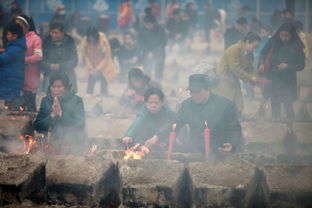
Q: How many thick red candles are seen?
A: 2